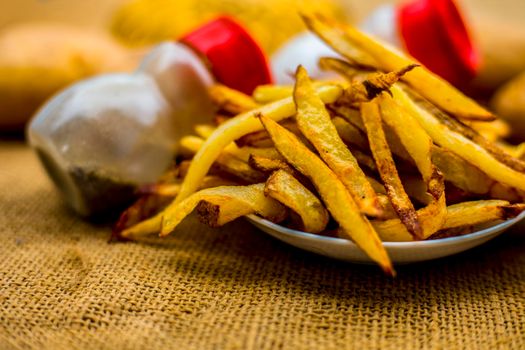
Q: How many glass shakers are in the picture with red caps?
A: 2